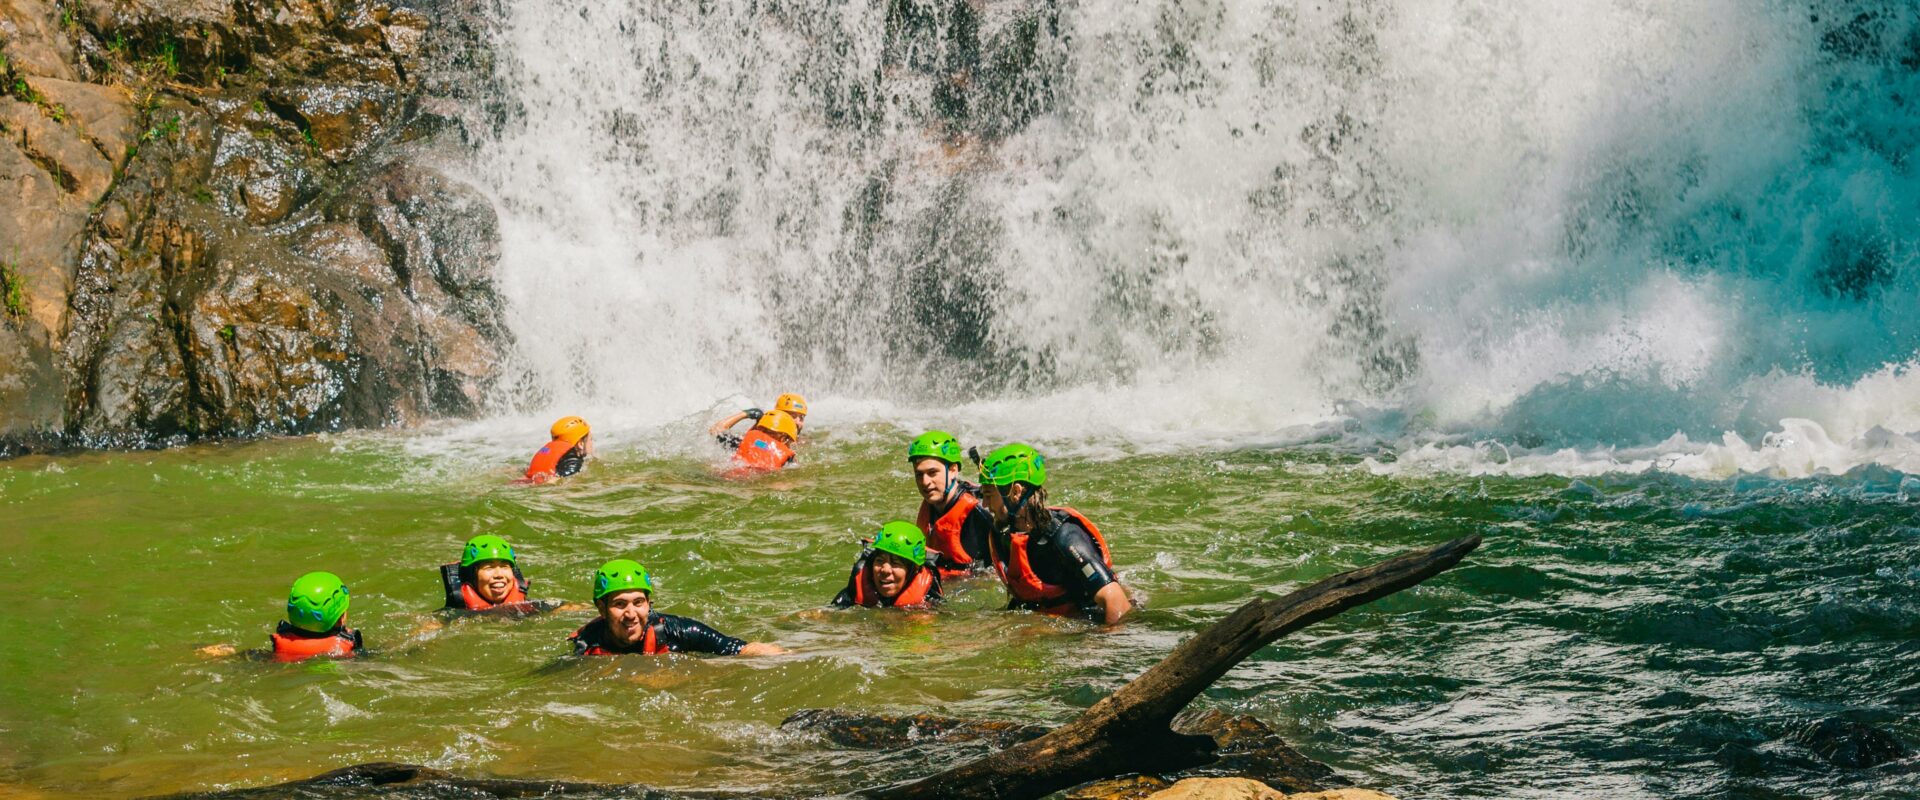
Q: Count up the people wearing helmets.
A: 9